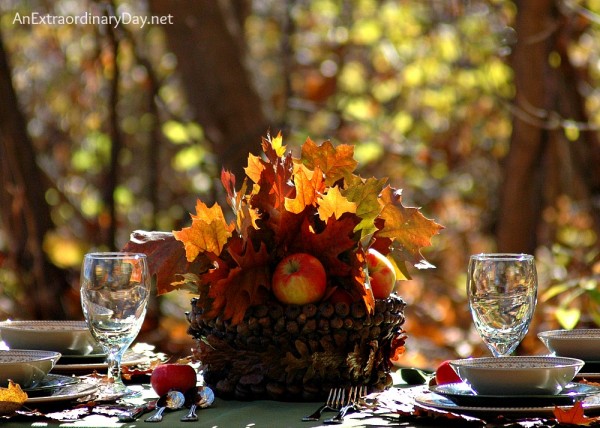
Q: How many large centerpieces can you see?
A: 1